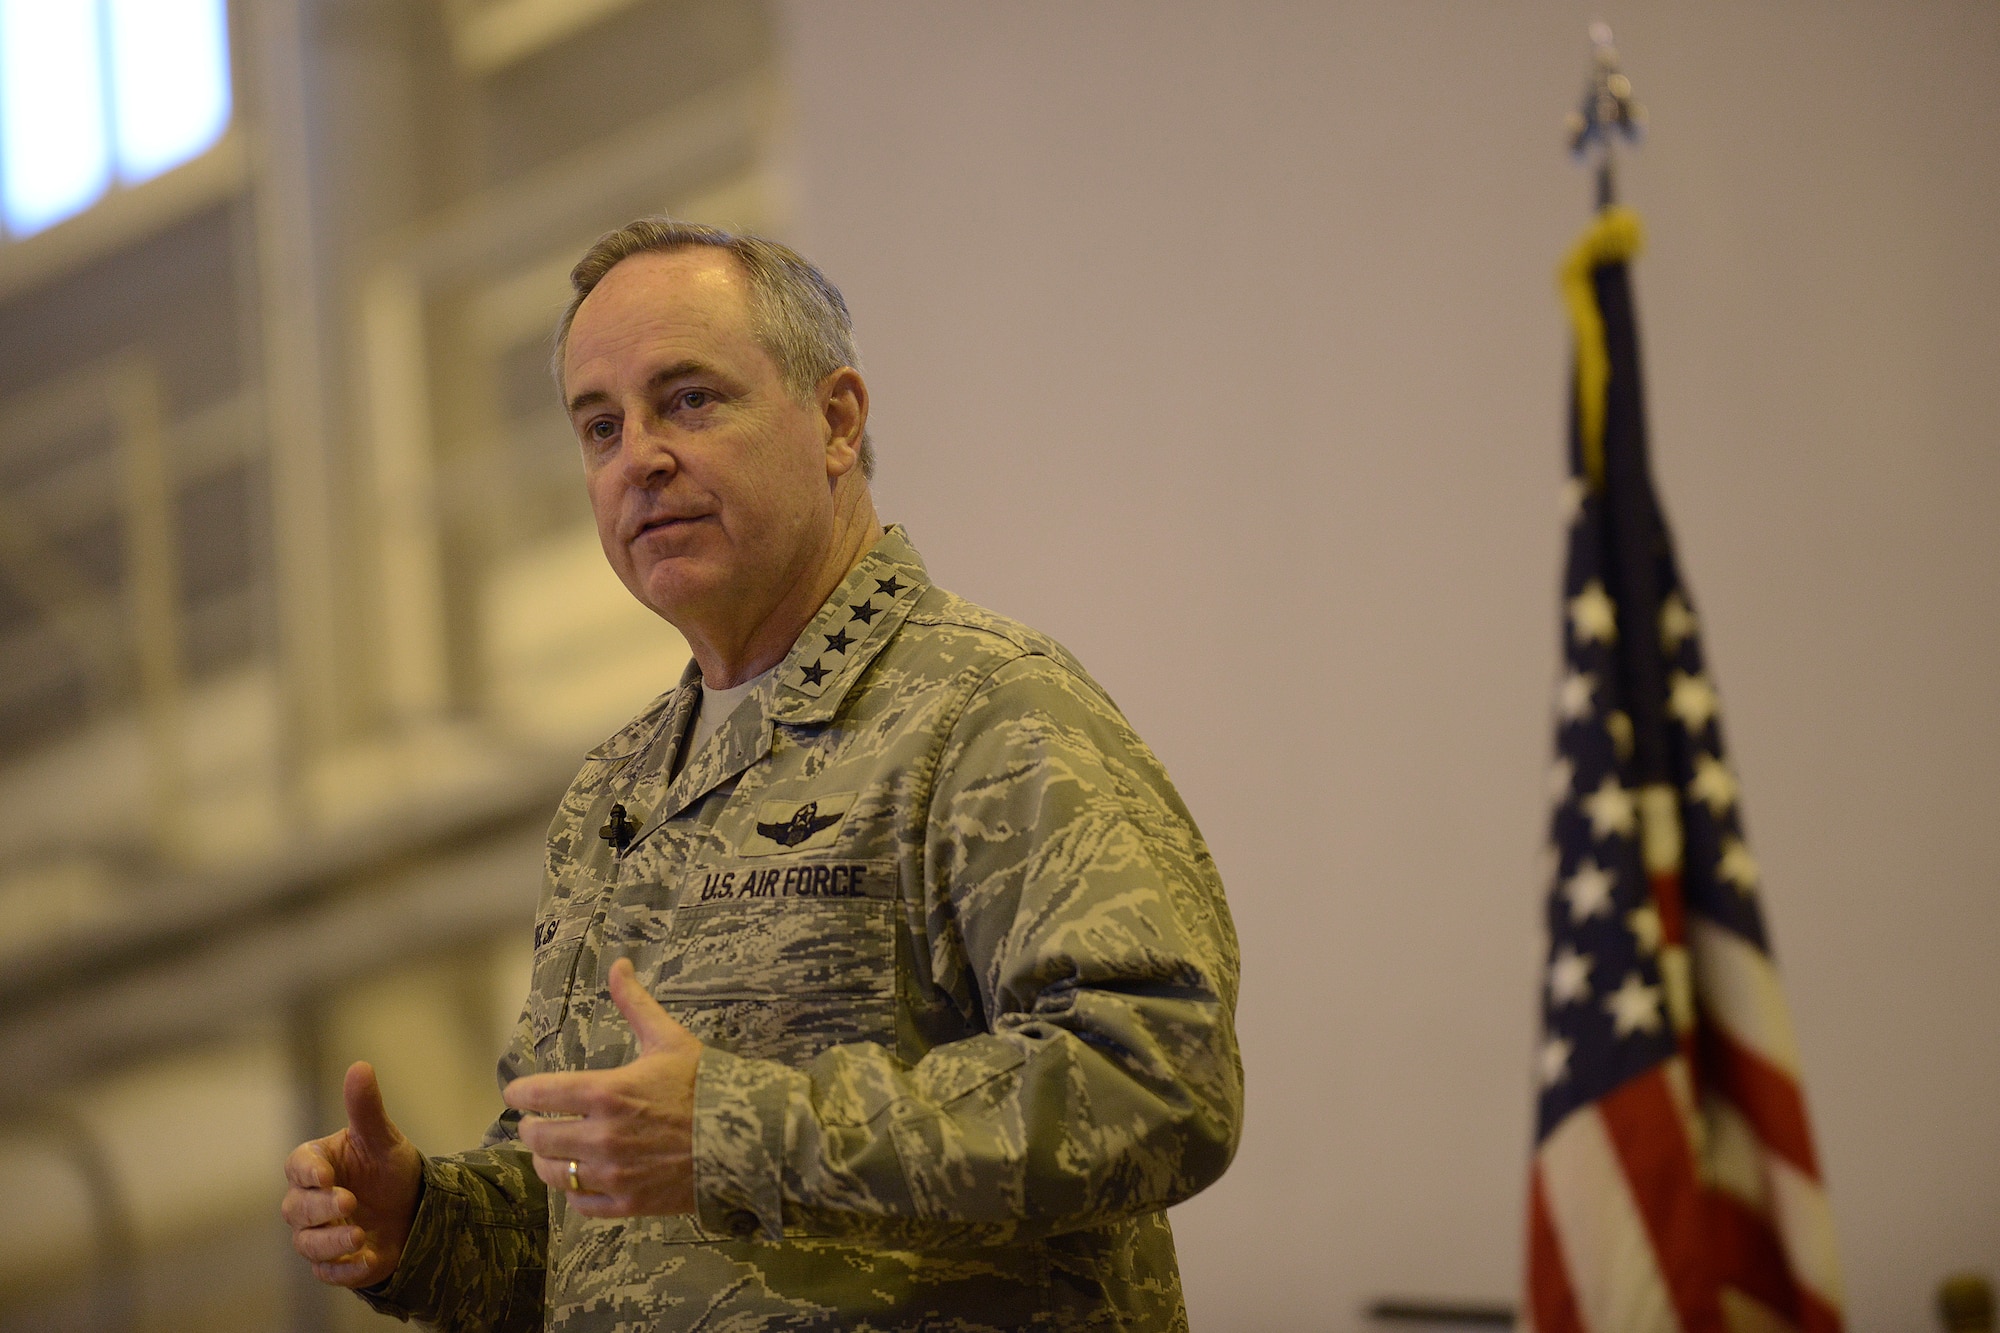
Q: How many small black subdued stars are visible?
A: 4